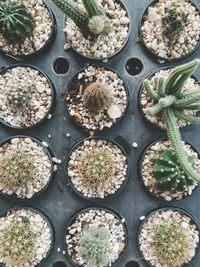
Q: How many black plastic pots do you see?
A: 12